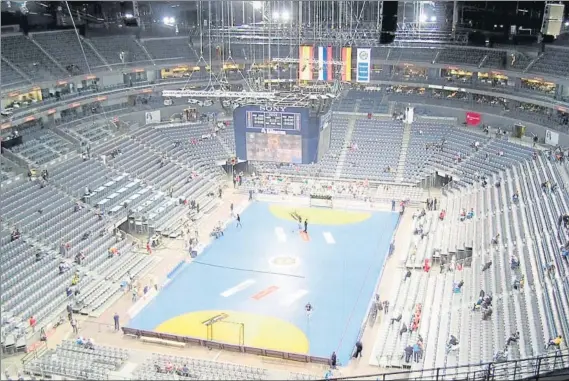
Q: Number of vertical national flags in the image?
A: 3